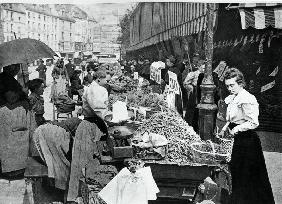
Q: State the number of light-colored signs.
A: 2